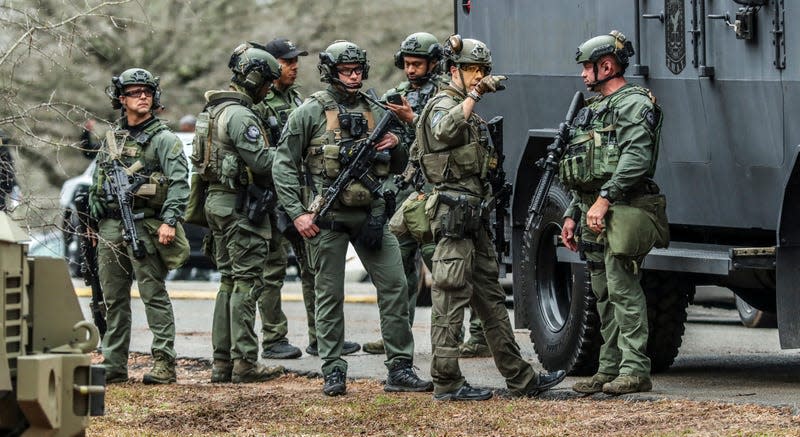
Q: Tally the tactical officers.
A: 7